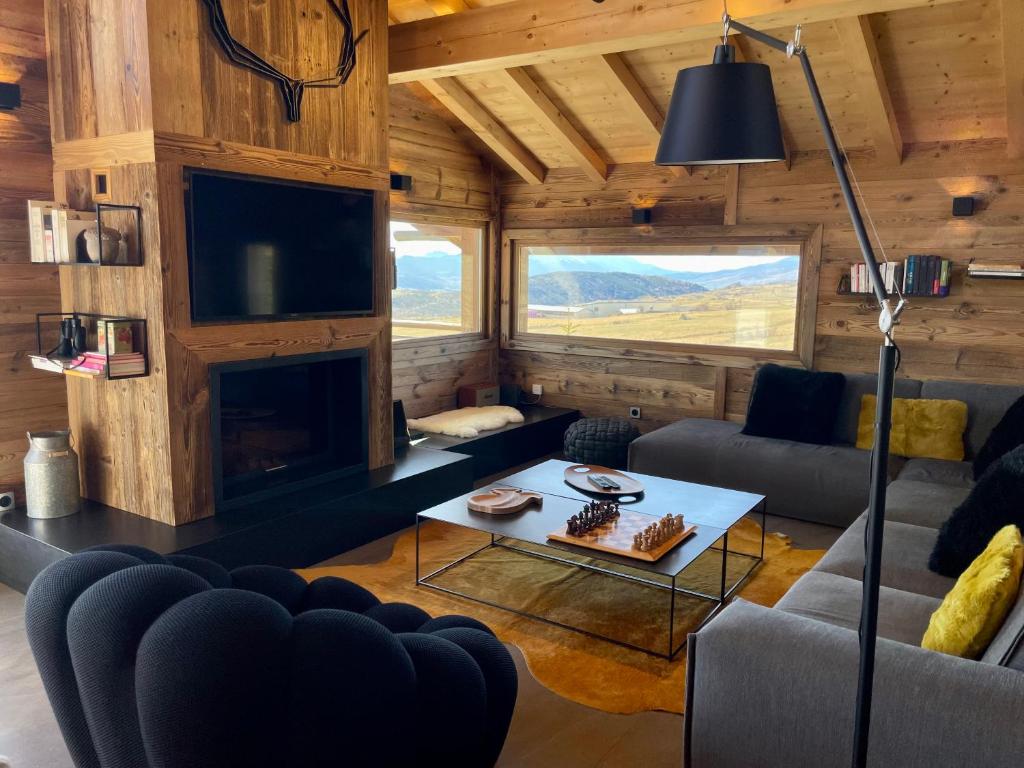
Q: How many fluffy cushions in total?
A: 5